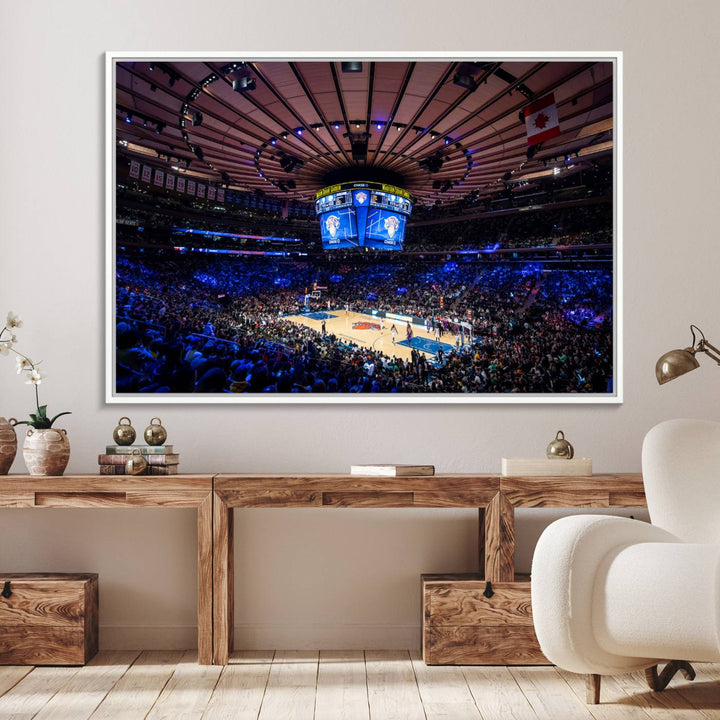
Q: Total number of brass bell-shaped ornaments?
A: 4